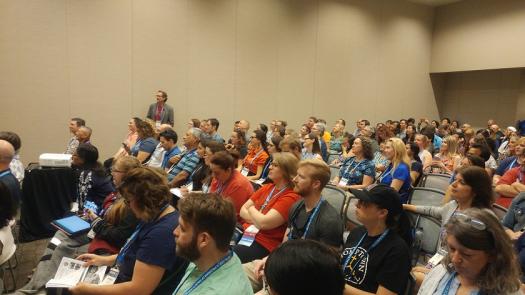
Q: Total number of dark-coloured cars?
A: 0